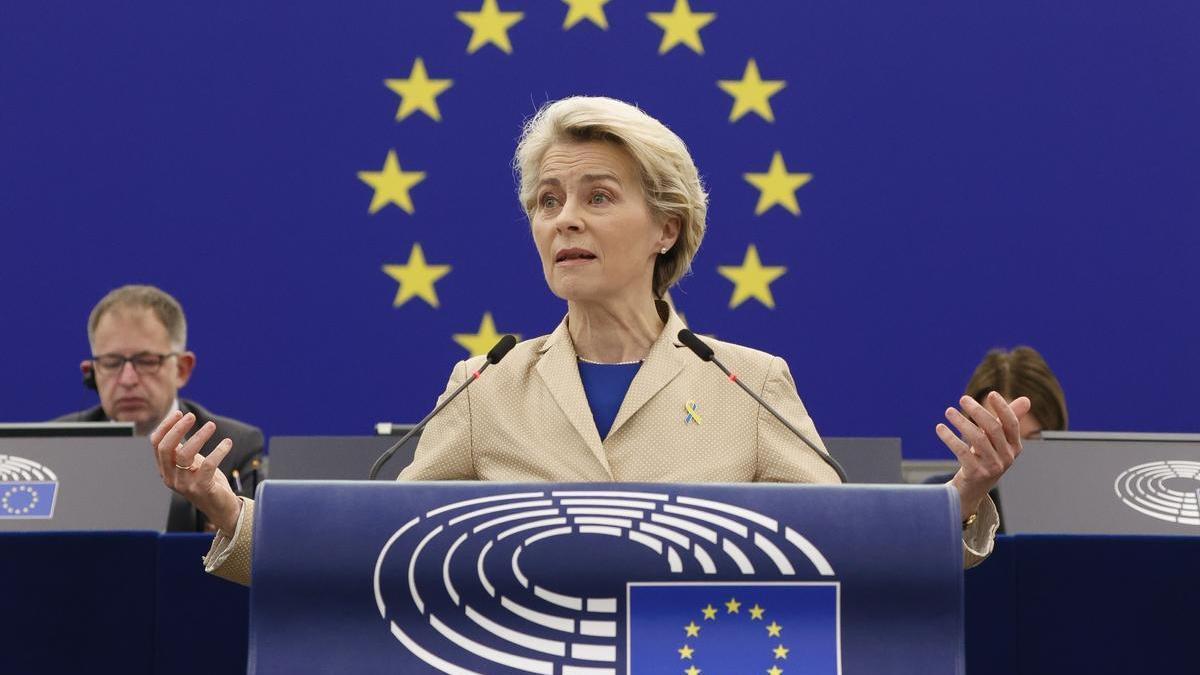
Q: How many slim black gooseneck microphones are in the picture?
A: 2